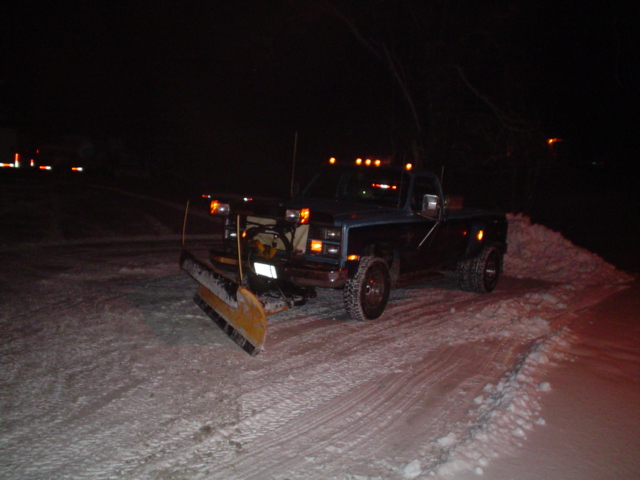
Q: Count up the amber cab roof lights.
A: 5